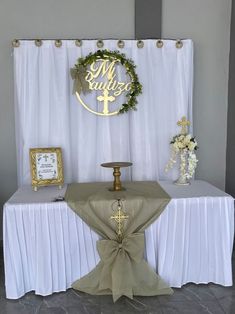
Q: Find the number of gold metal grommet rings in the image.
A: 9